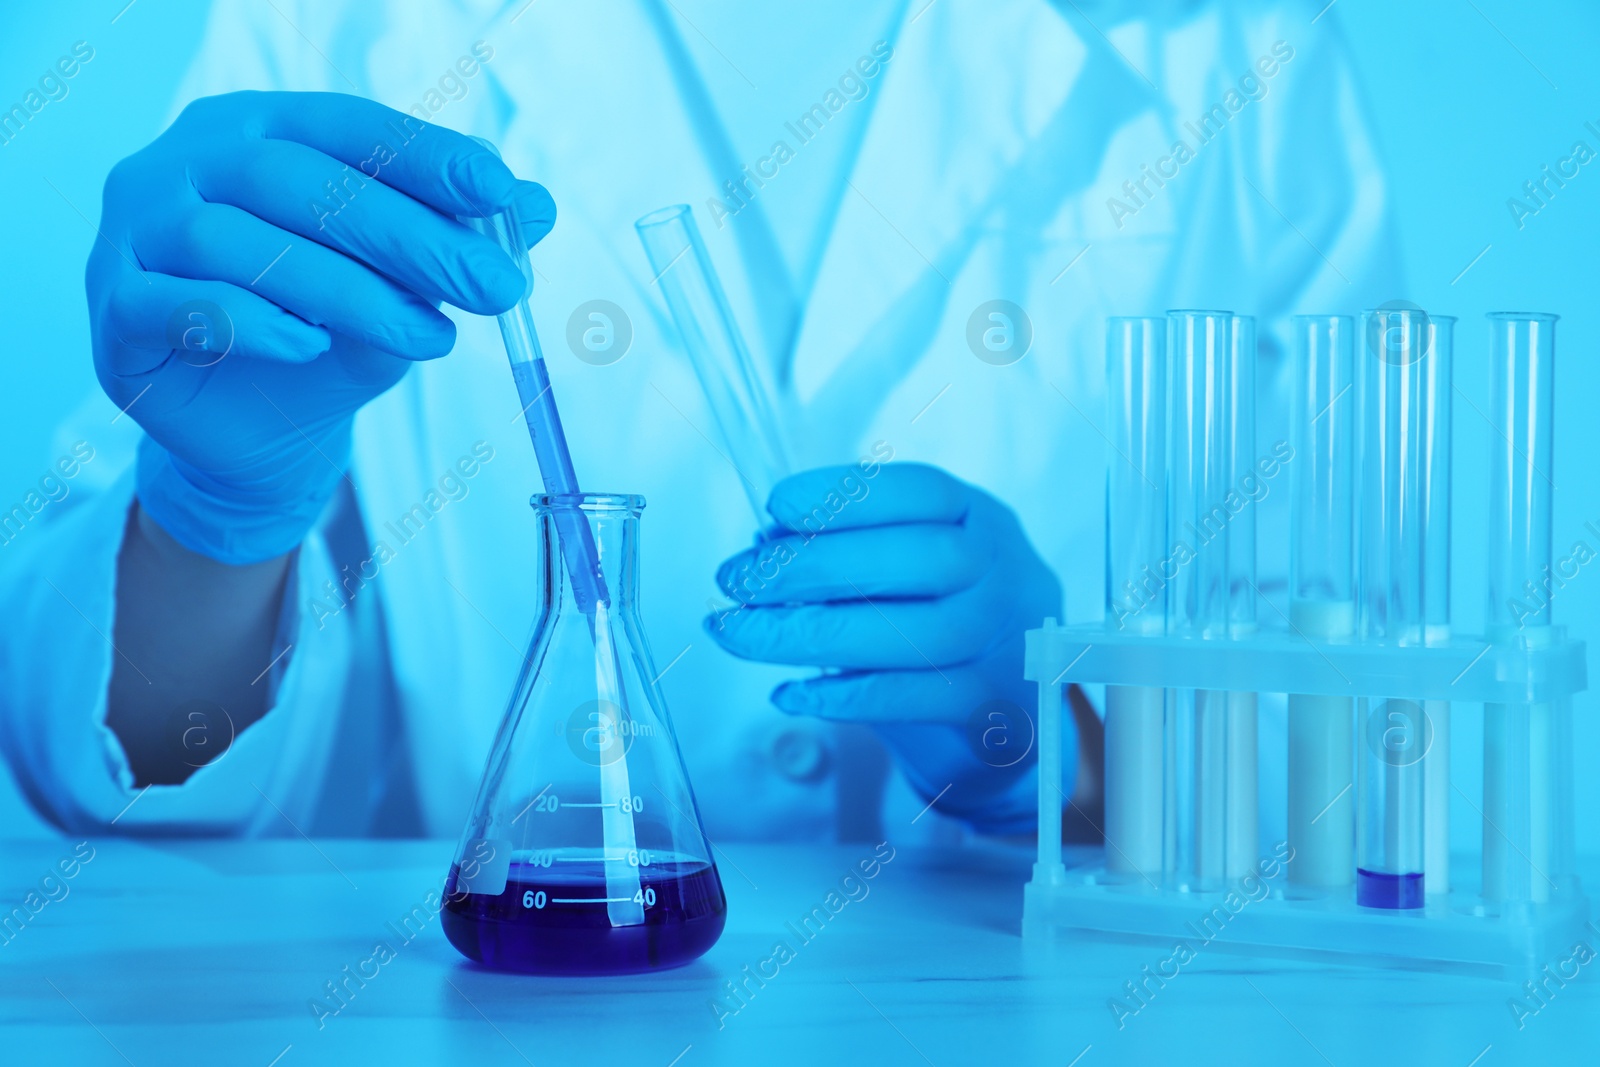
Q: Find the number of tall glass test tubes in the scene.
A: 8